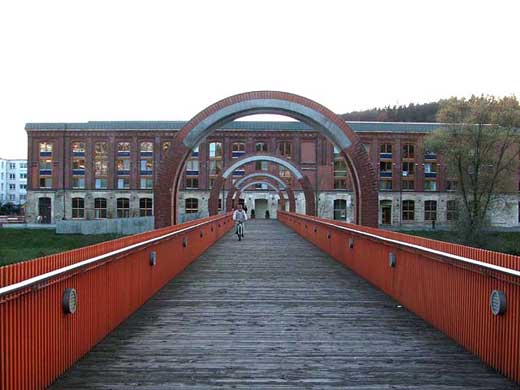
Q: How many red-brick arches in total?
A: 4